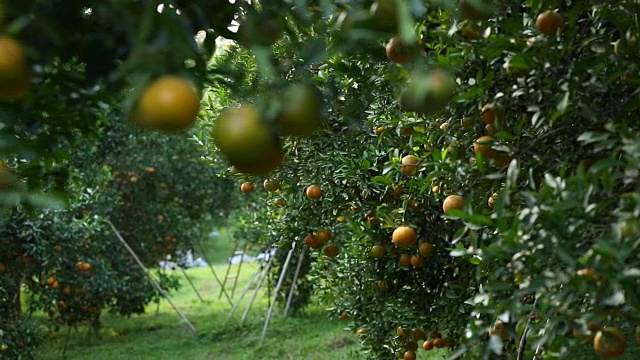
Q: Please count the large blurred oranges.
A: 5